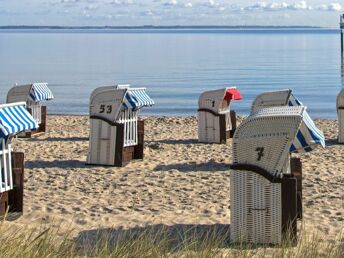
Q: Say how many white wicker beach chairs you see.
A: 7